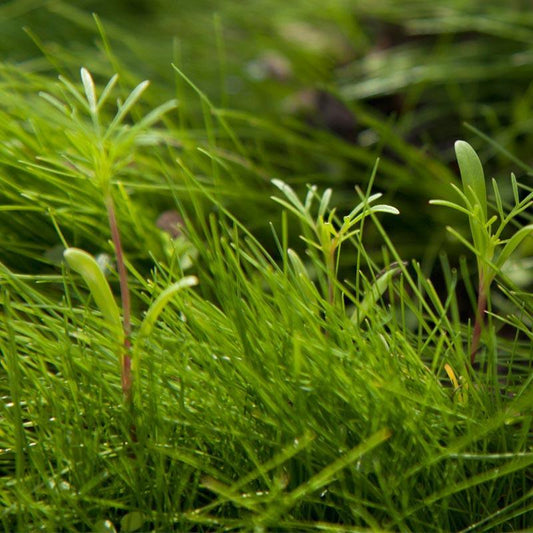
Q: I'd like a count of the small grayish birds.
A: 0